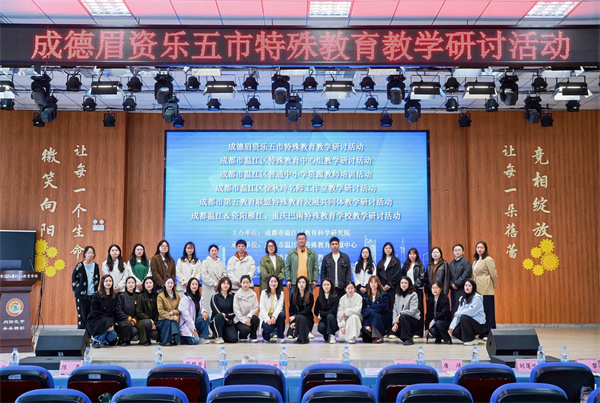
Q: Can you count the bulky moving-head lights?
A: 10